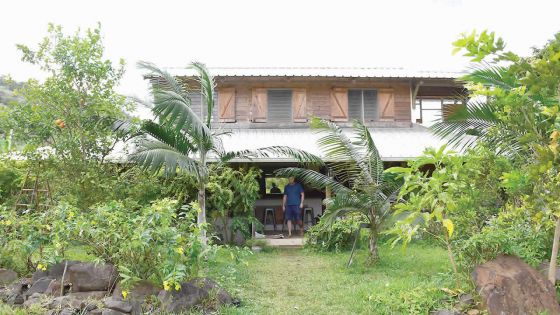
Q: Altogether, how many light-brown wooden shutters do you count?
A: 5